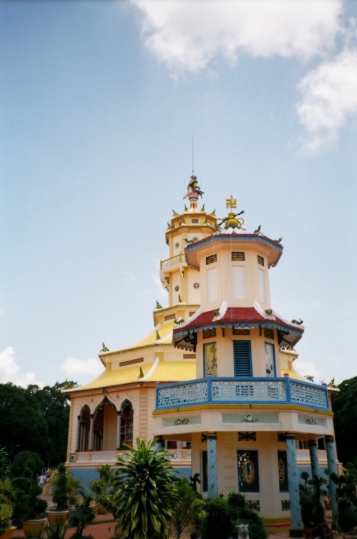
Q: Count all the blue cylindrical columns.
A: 5